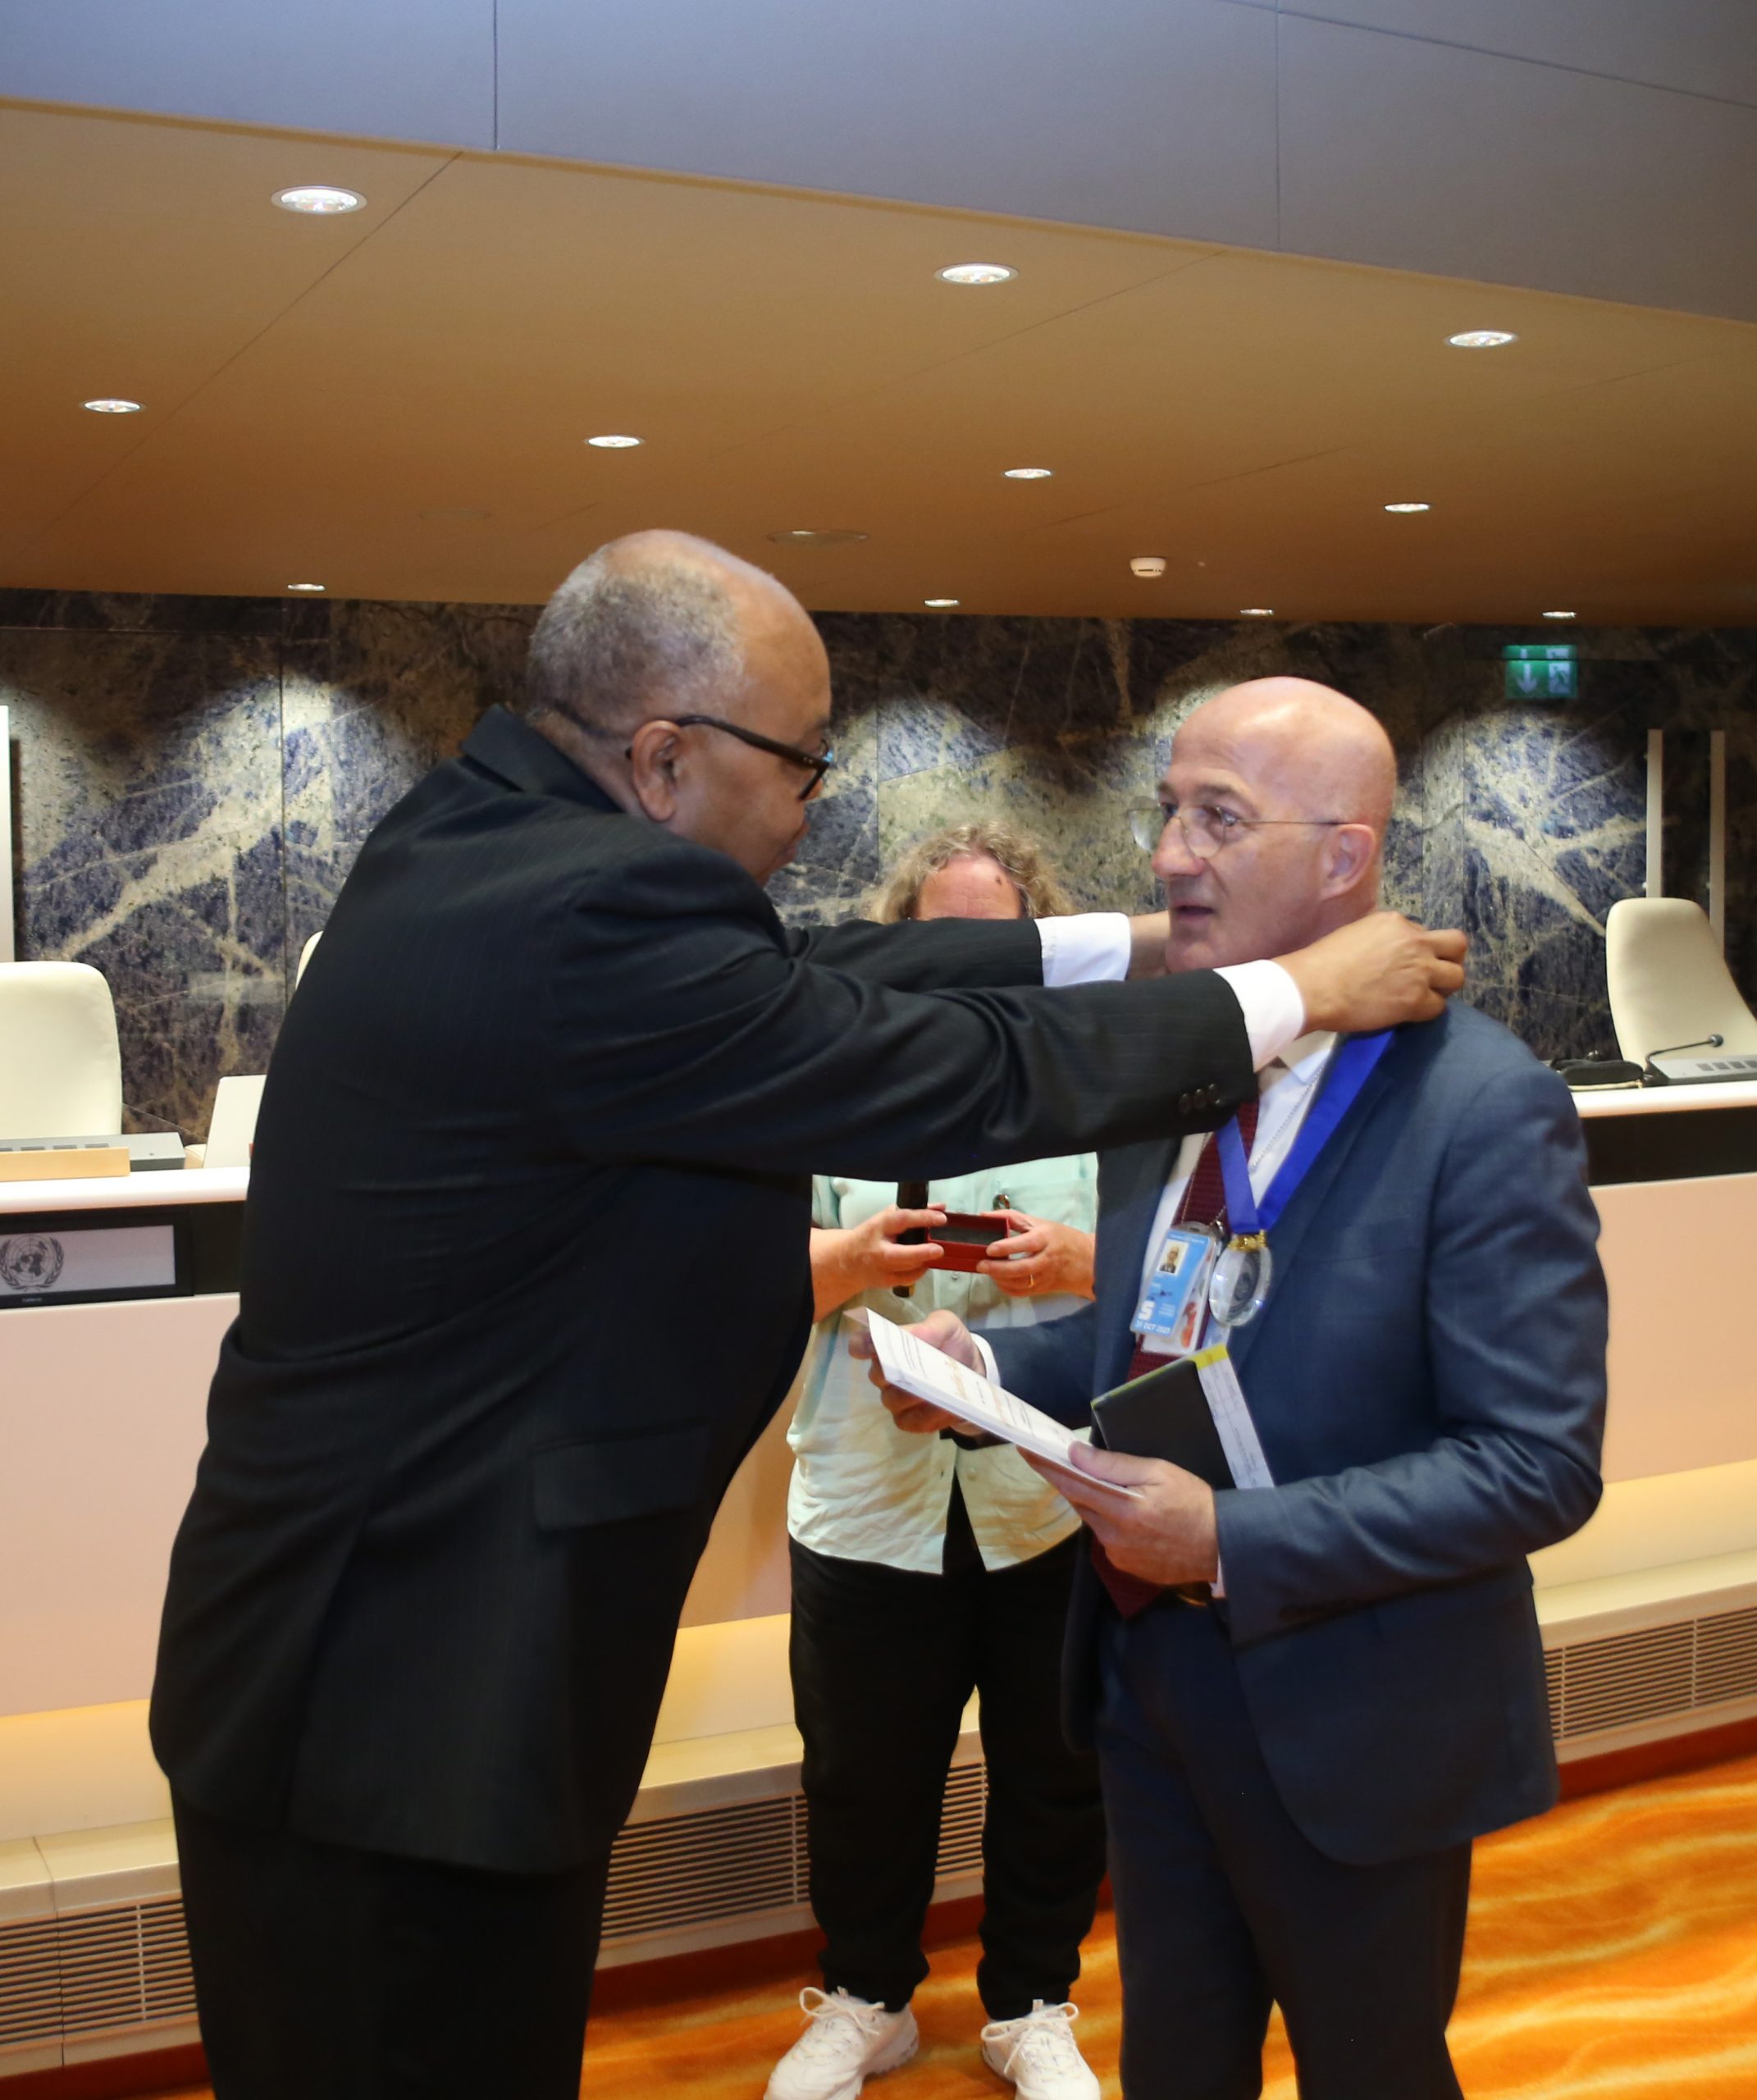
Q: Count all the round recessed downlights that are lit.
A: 11